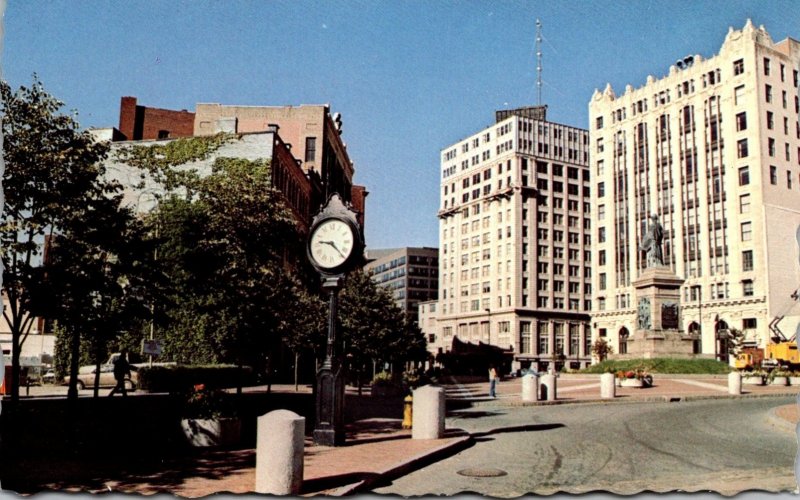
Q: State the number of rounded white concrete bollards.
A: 6